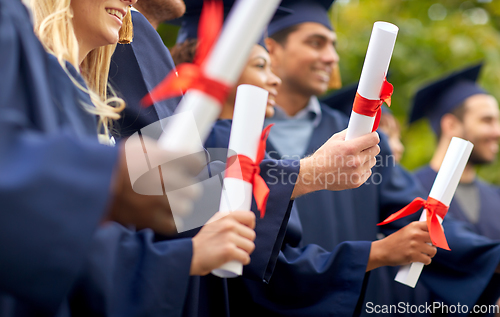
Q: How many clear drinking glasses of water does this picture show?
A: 0